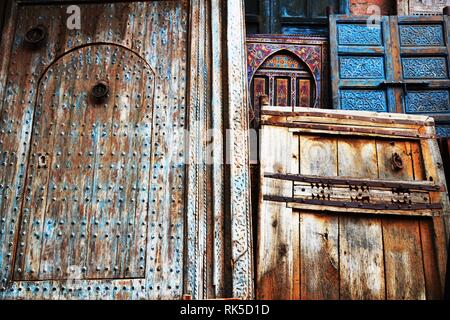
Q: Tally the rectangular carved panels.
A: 6